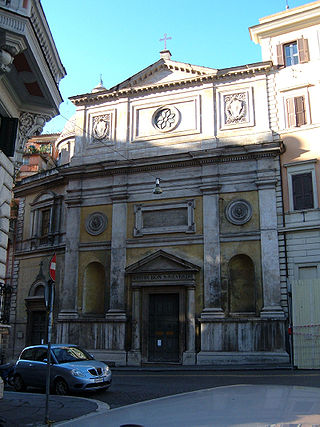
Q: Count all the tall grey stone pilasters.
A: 4